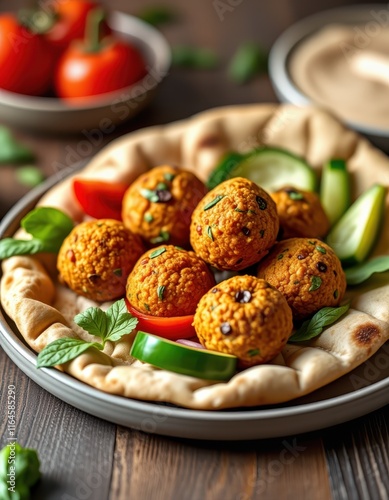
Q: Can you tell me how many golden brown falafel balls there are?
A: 7